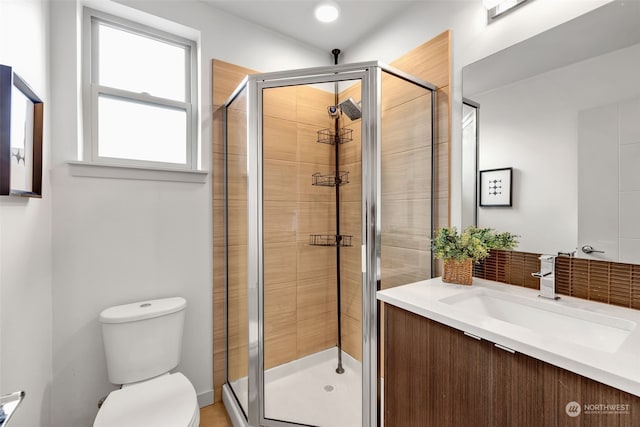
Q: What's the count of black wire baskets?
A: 3